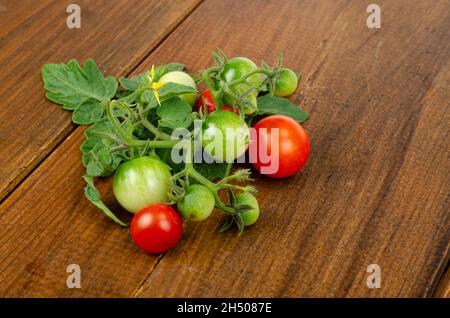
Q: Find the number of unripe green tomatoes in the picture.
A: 8